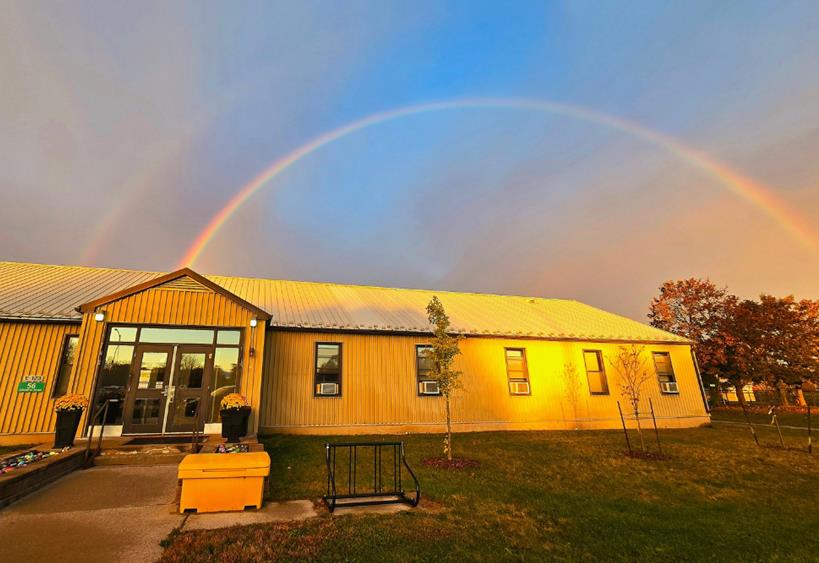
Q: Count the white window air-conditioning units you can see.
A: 4